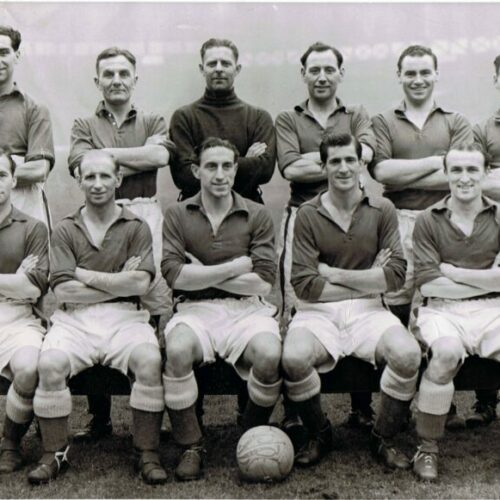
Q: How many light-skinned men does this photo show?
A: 11